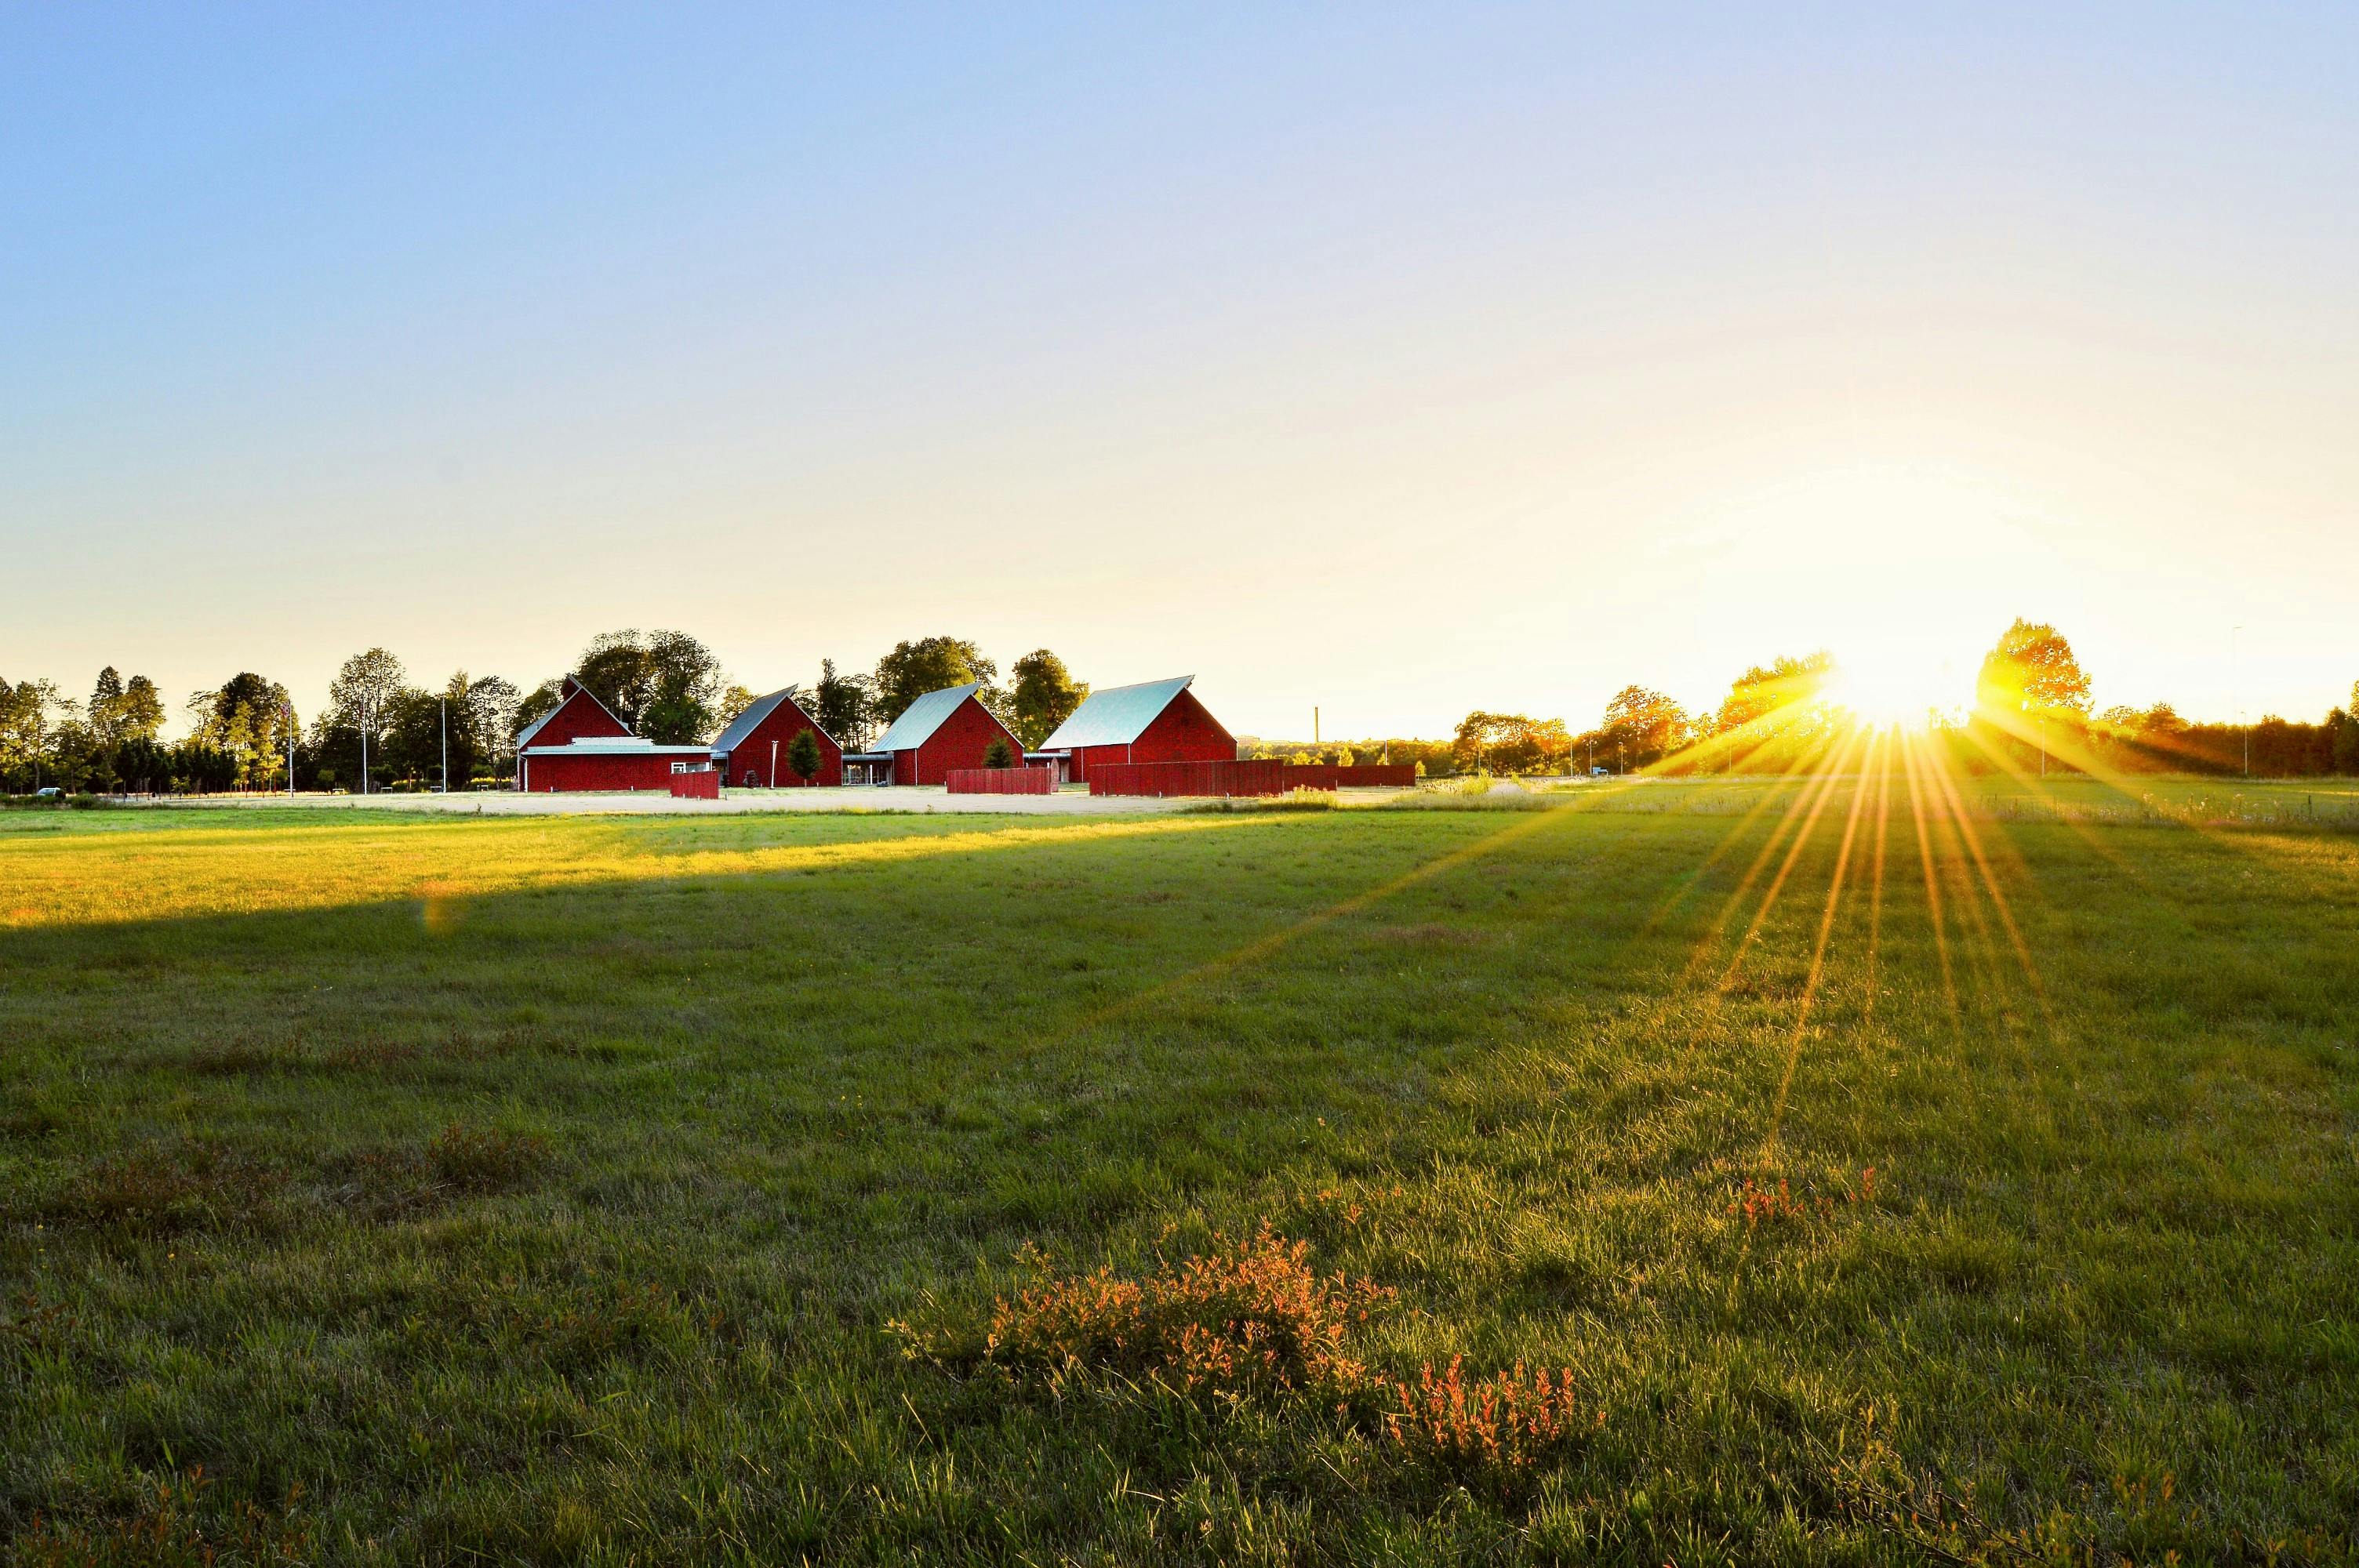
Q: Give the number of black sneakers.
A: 0